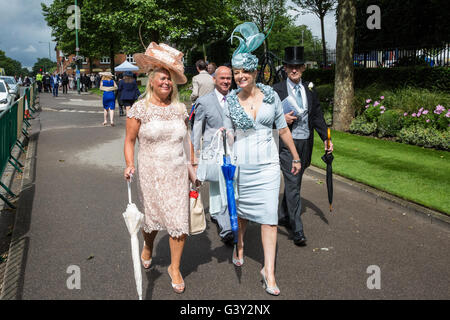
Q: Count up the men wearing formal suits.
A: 2